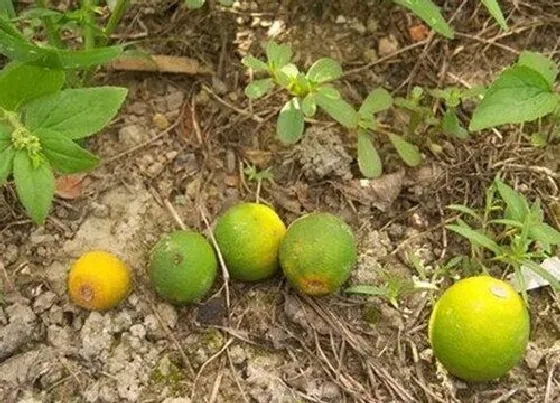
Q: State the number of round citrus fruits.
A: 5